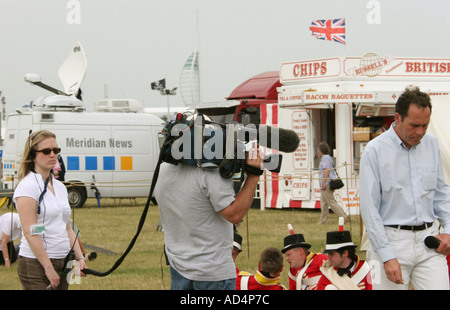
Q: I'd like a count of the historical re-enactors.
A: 4